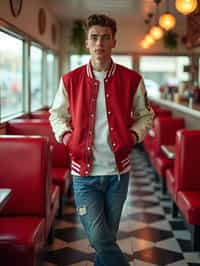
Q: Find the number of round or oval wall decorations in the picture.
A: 3